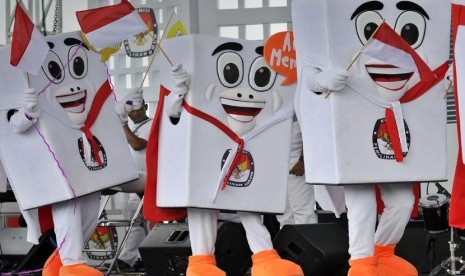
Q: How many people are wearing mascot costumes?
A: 3